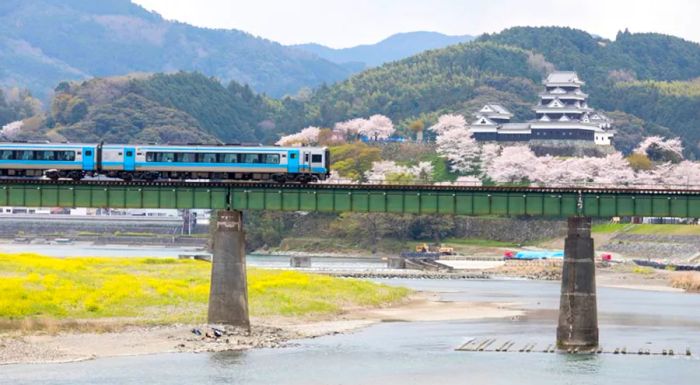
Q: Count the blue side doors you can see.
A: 3